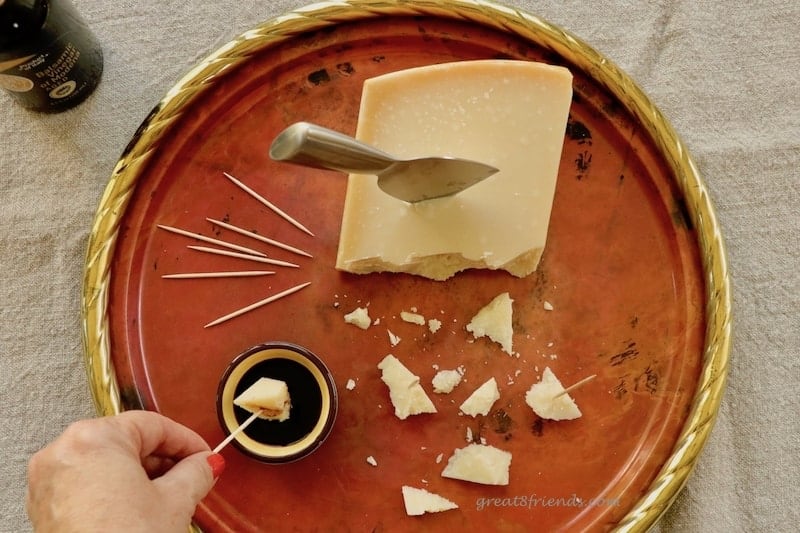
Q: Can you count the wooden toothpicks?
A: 8